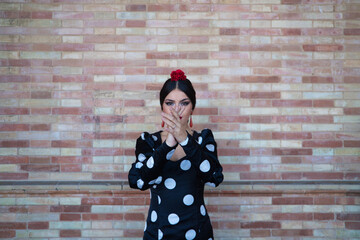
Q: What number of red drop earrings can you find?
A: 2